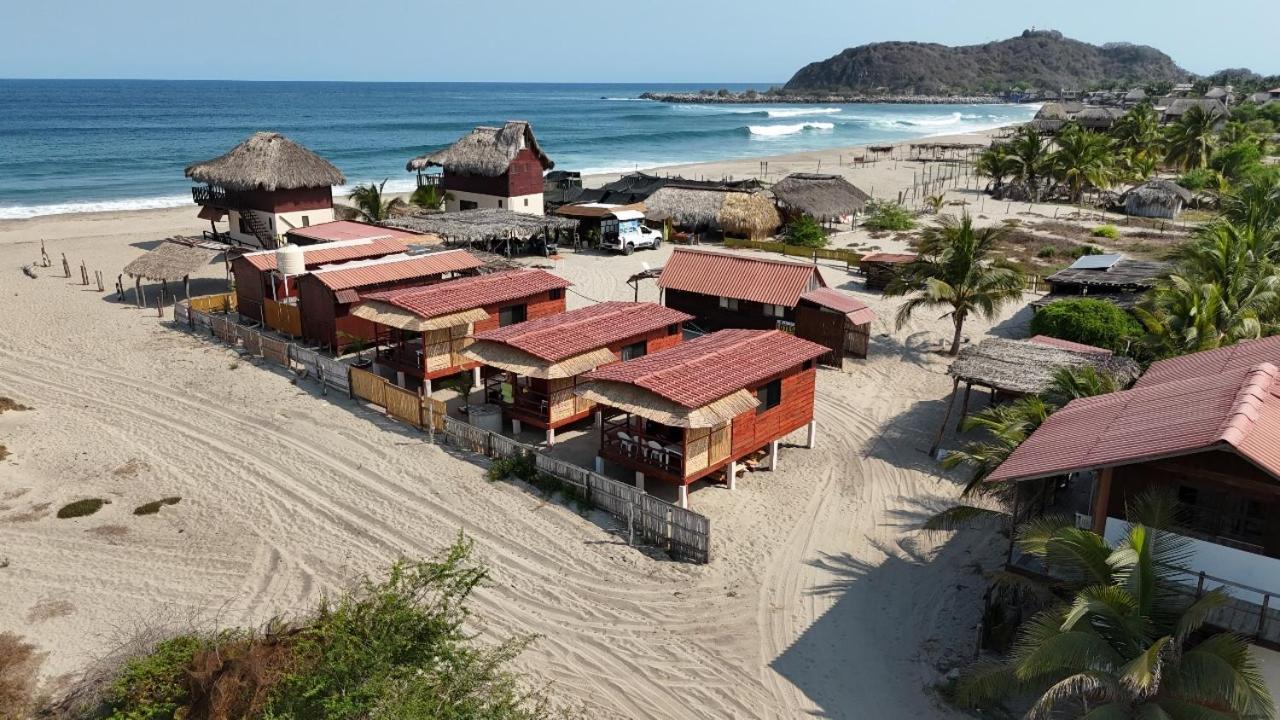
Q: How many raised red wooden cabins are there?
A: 3